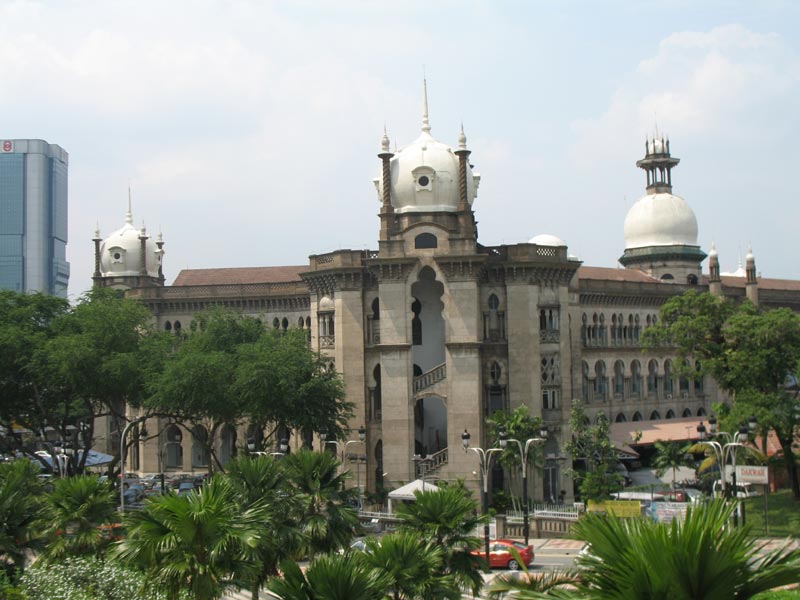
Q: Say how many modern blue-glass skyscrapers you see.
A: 1